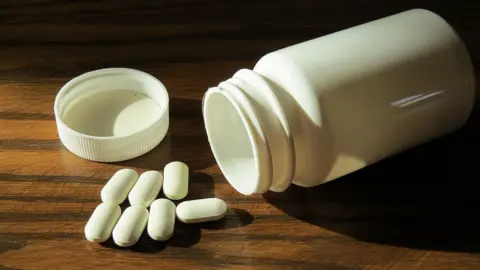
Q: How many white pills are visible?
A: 7